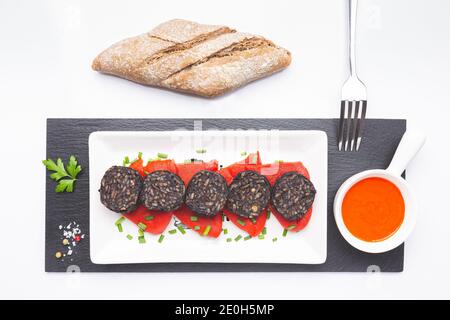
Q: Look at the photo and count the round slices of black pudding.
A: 5